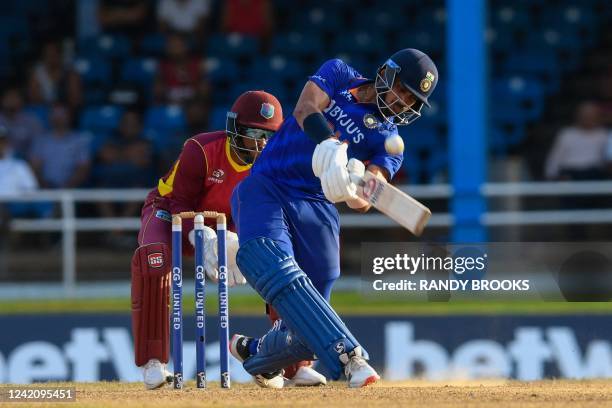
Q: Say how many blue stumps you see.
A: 3